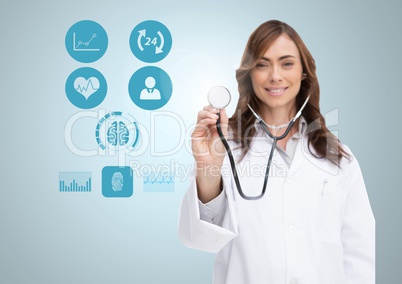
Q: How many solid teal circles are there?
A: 4